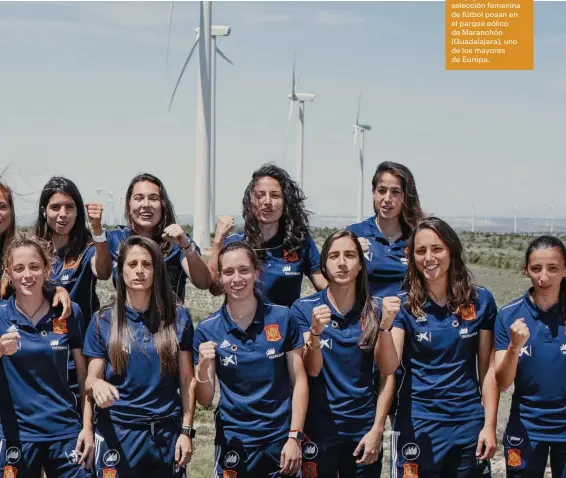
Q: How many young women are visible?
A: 11